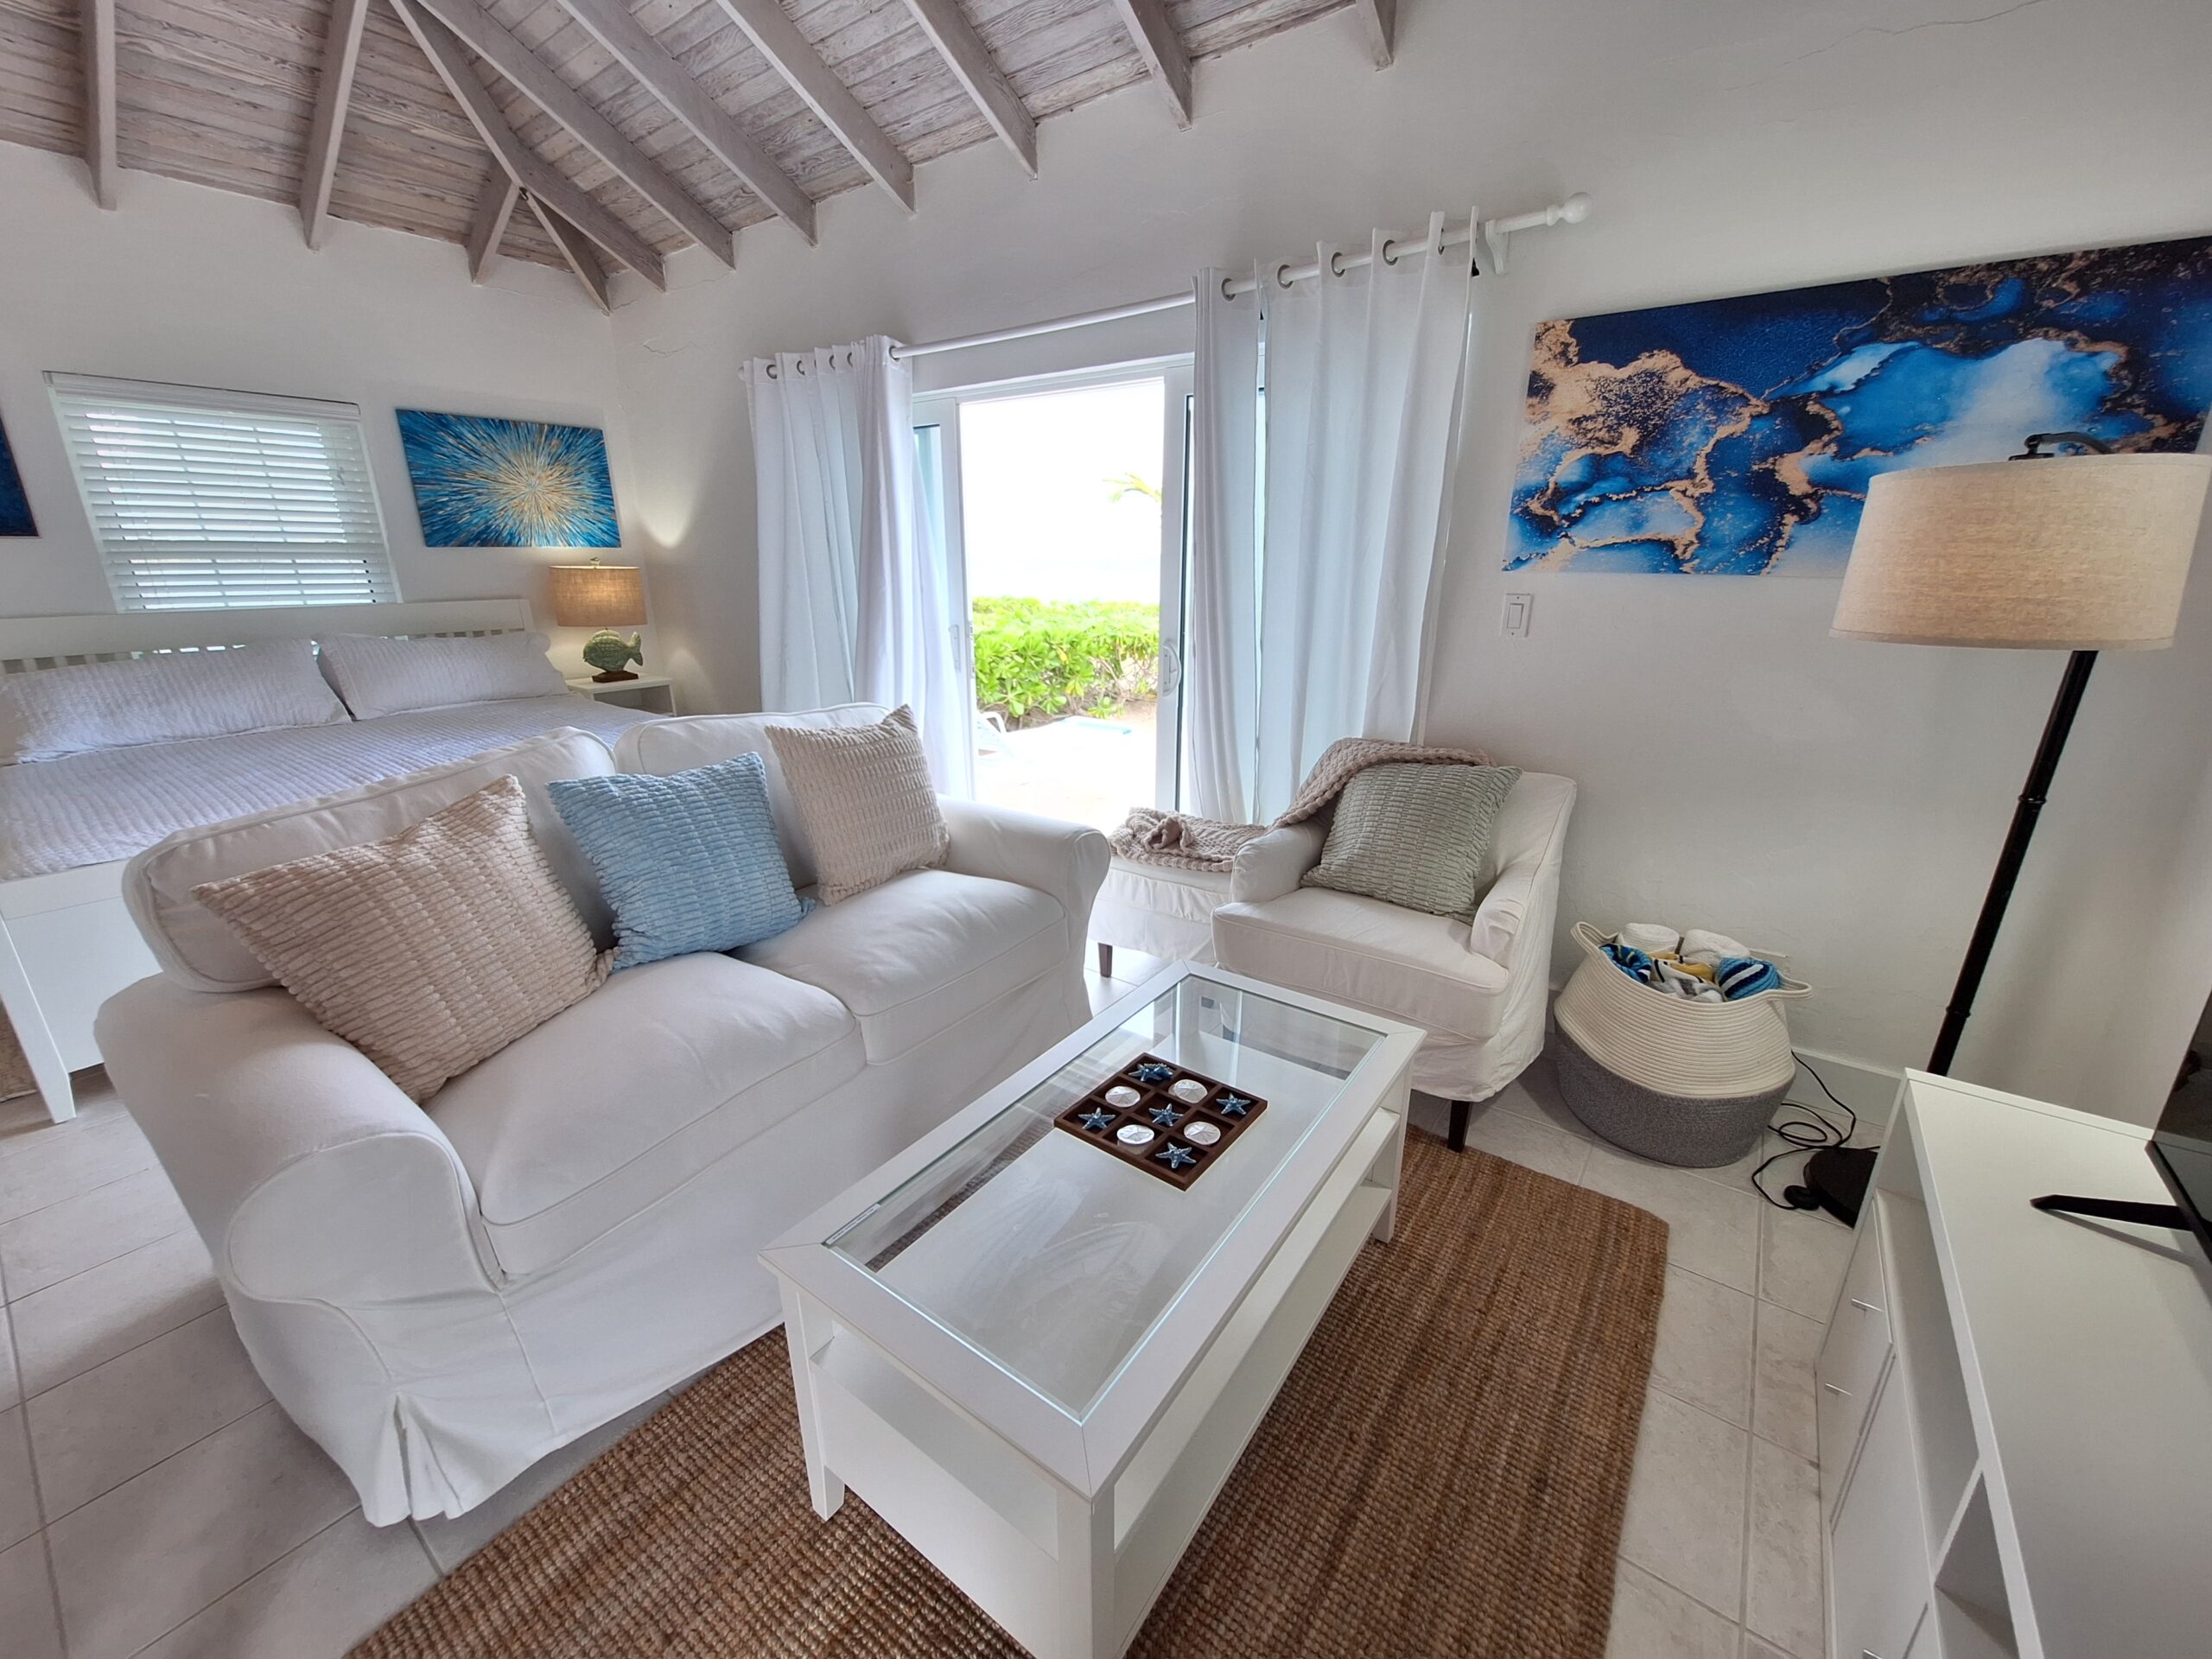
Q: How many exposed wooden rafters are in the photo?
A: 11